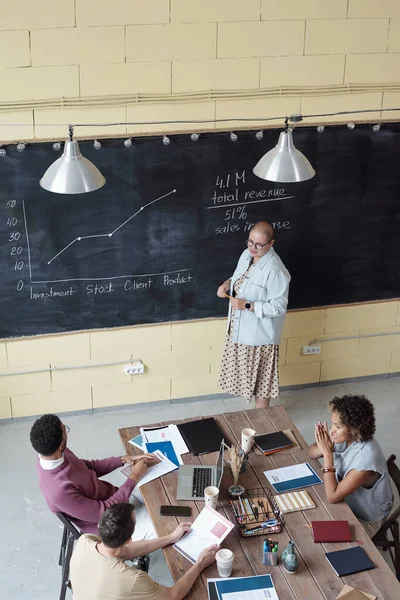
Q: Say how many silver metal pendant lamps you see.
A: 2